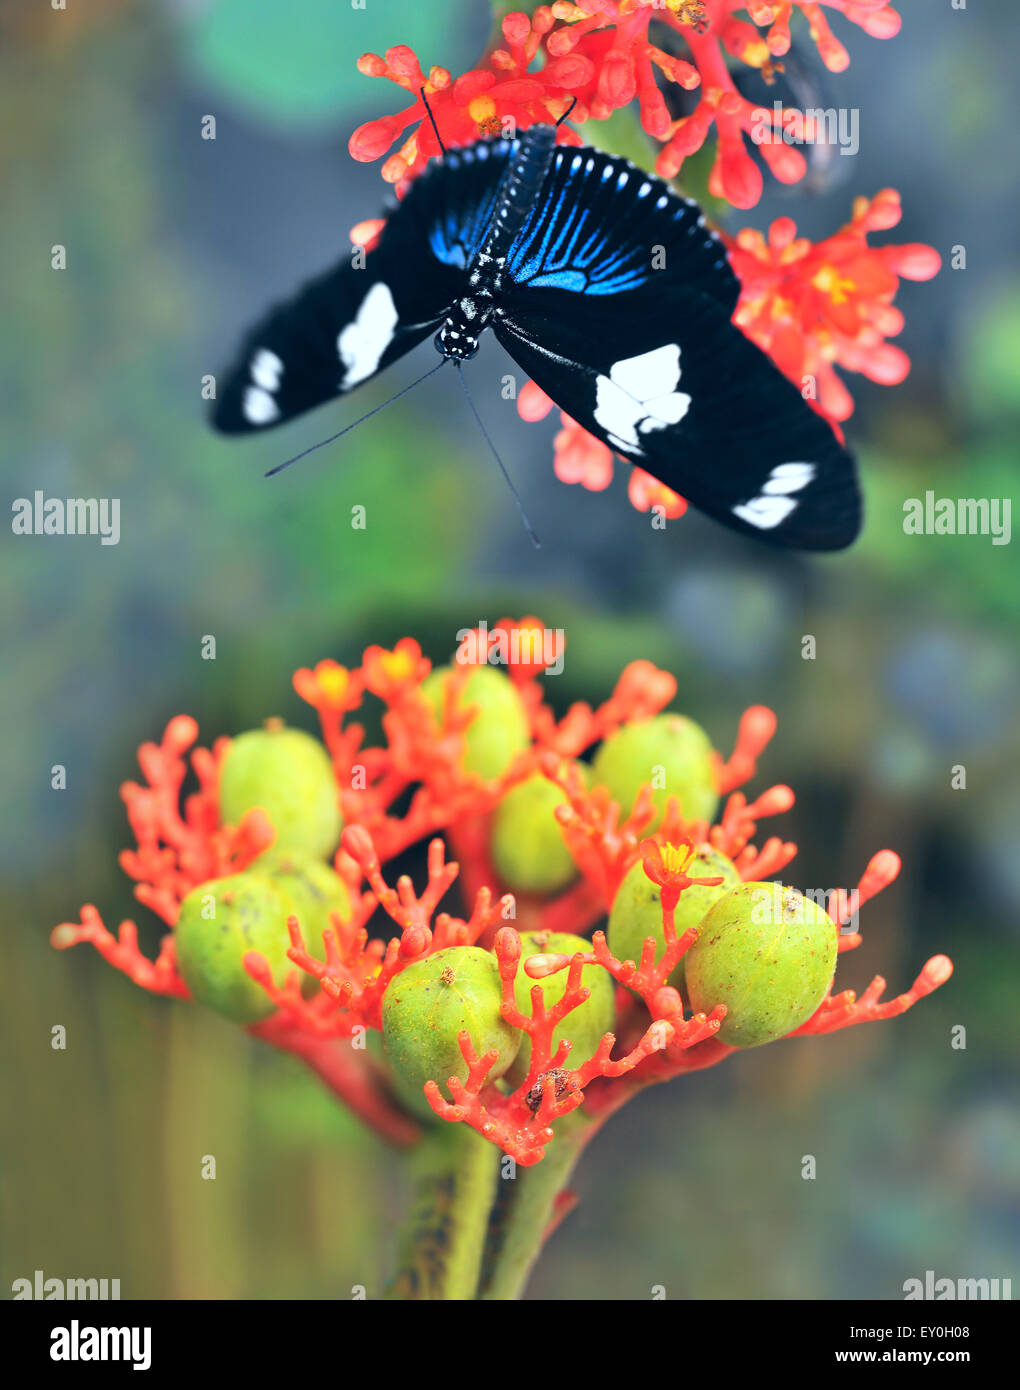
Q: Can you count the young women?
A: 0